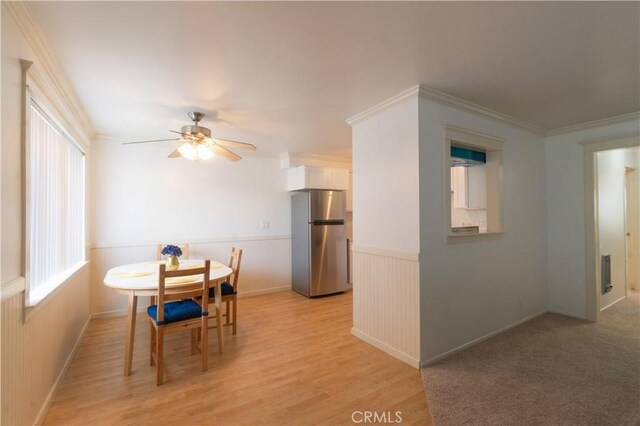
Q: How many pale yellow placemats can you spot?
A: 4